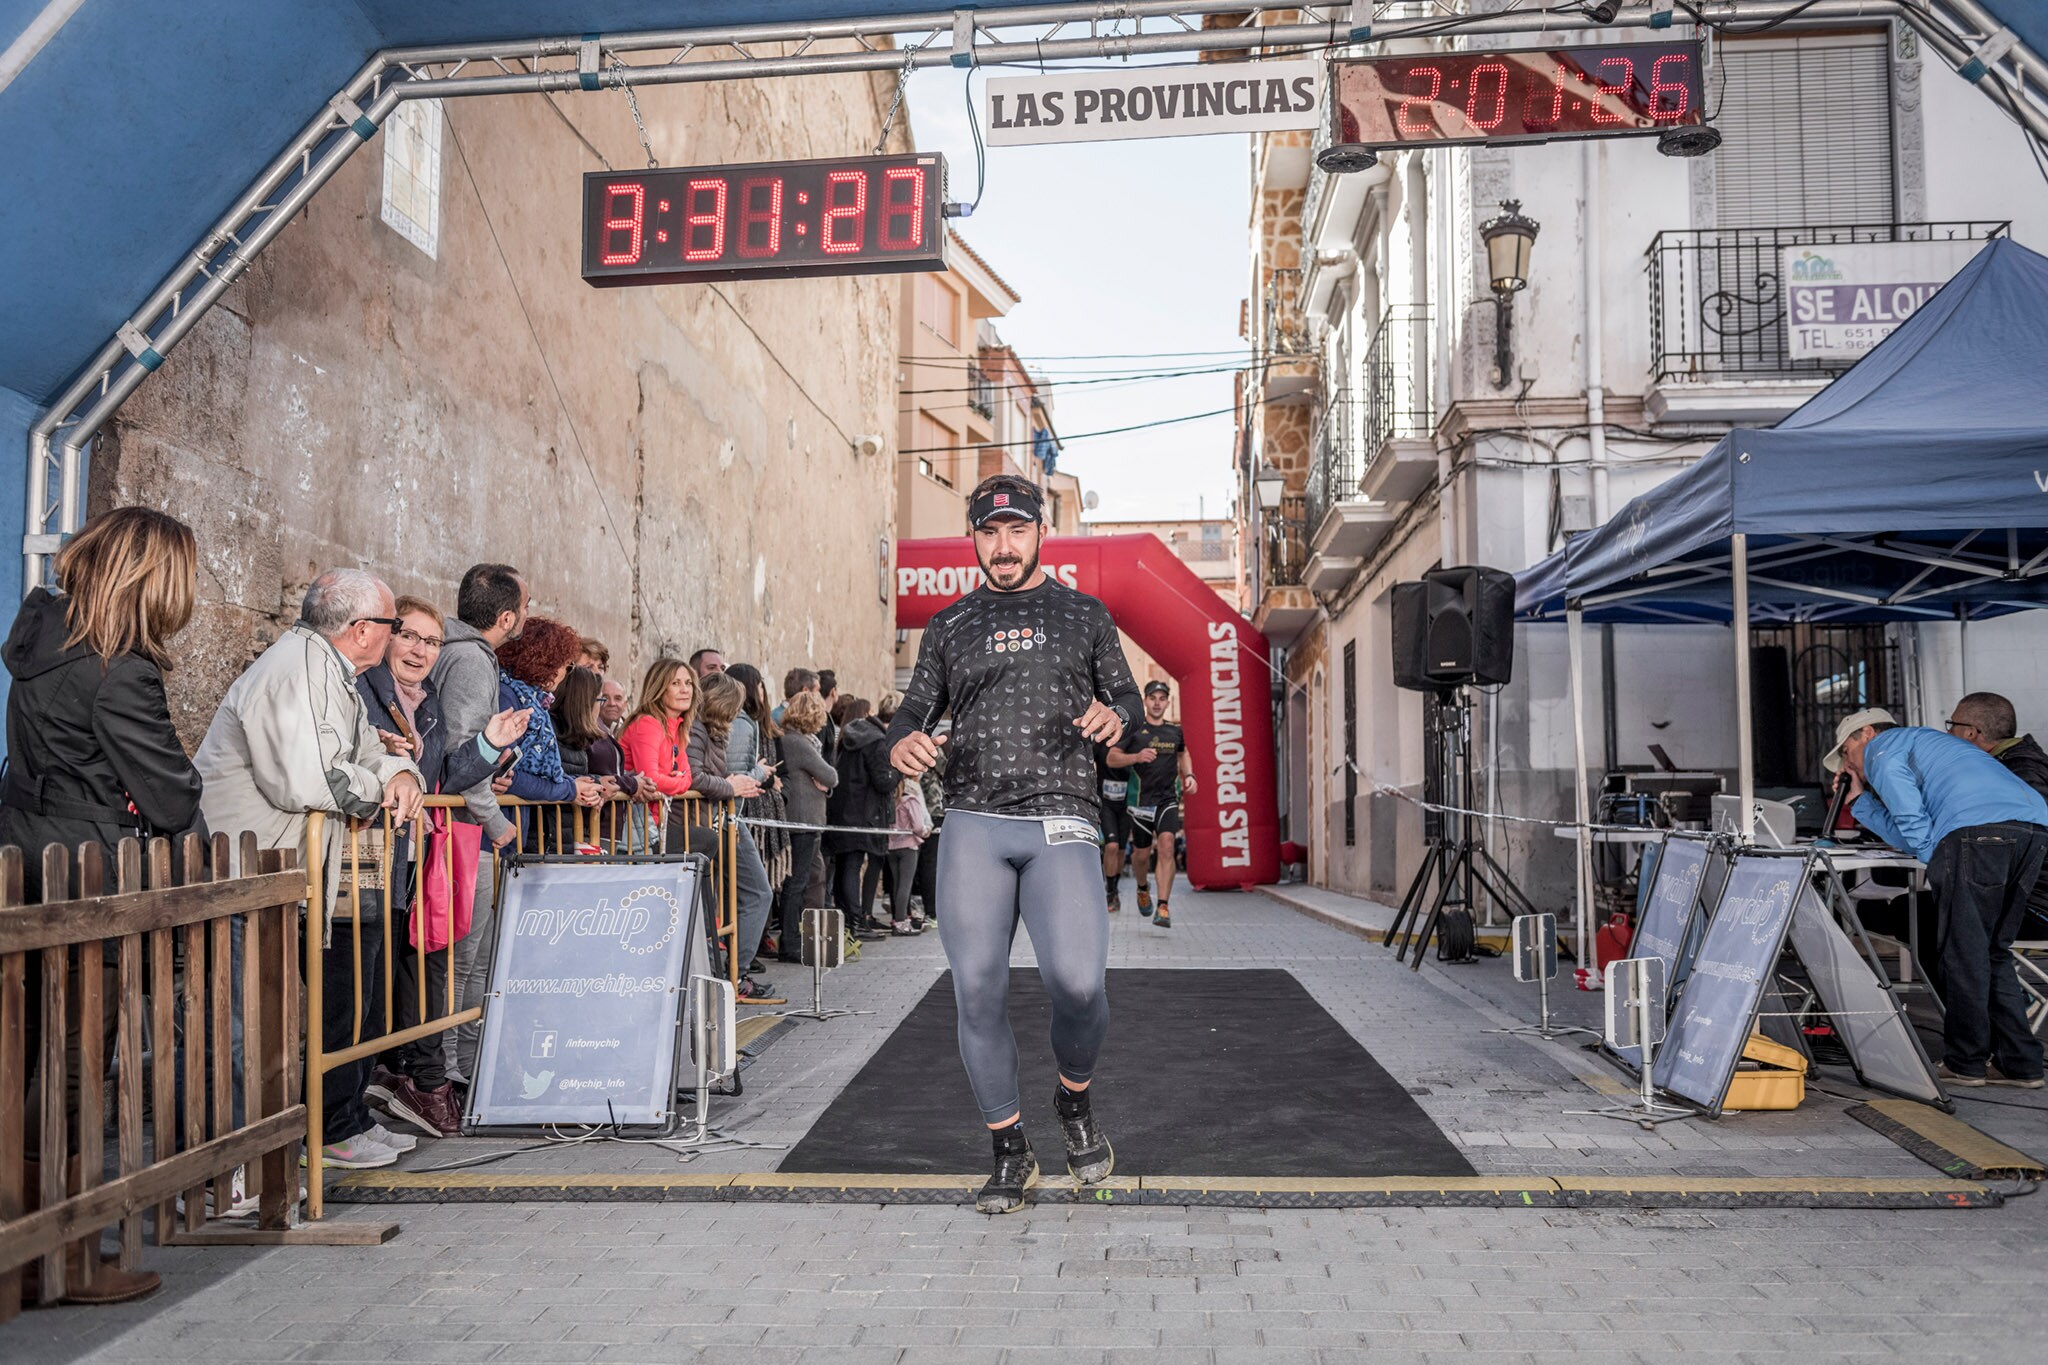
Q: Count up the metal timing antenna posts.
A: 4